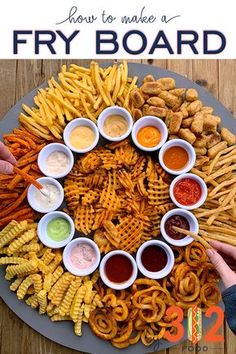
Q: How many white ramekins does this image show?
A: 12